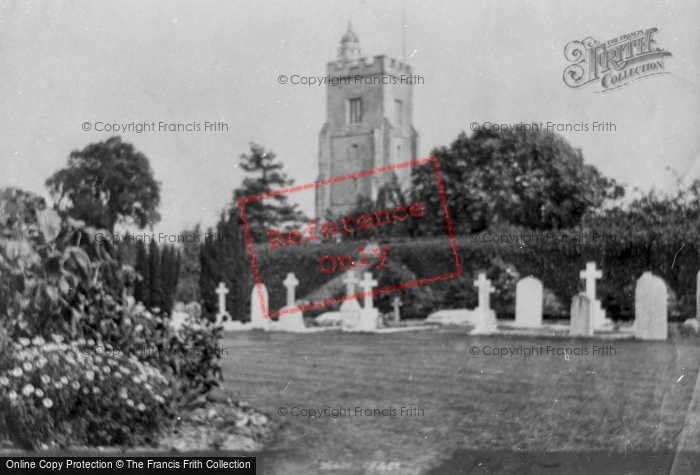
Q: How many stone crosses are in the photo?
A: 7